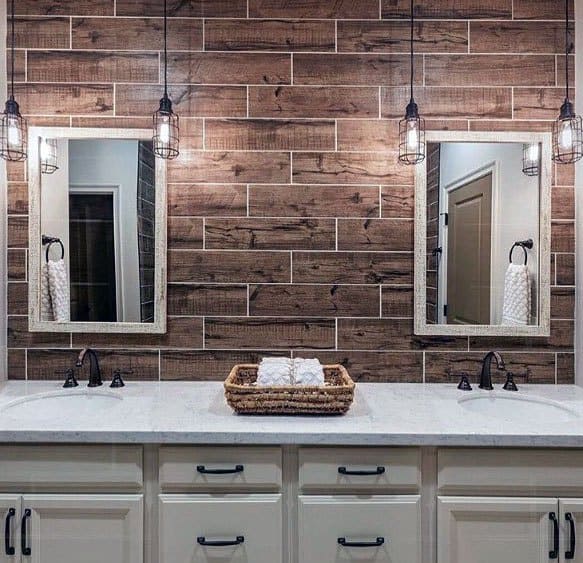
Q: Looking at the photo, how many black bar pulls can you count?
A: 8